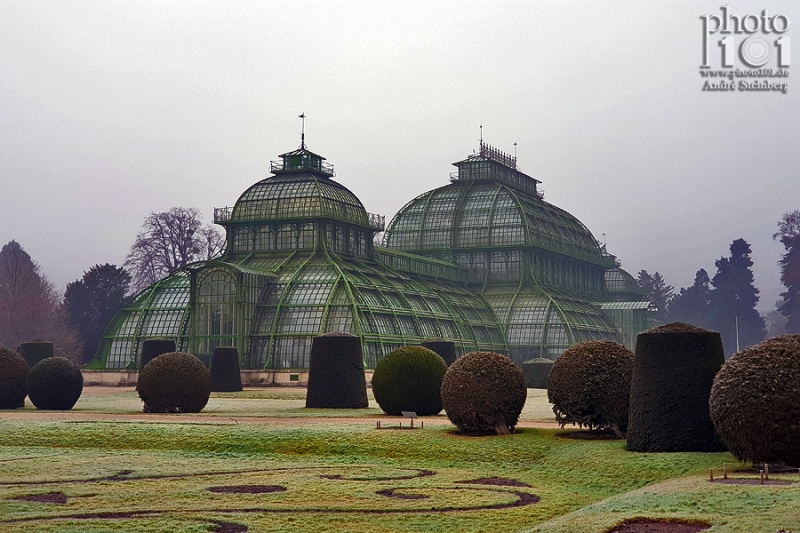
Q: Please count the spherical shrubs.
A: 7